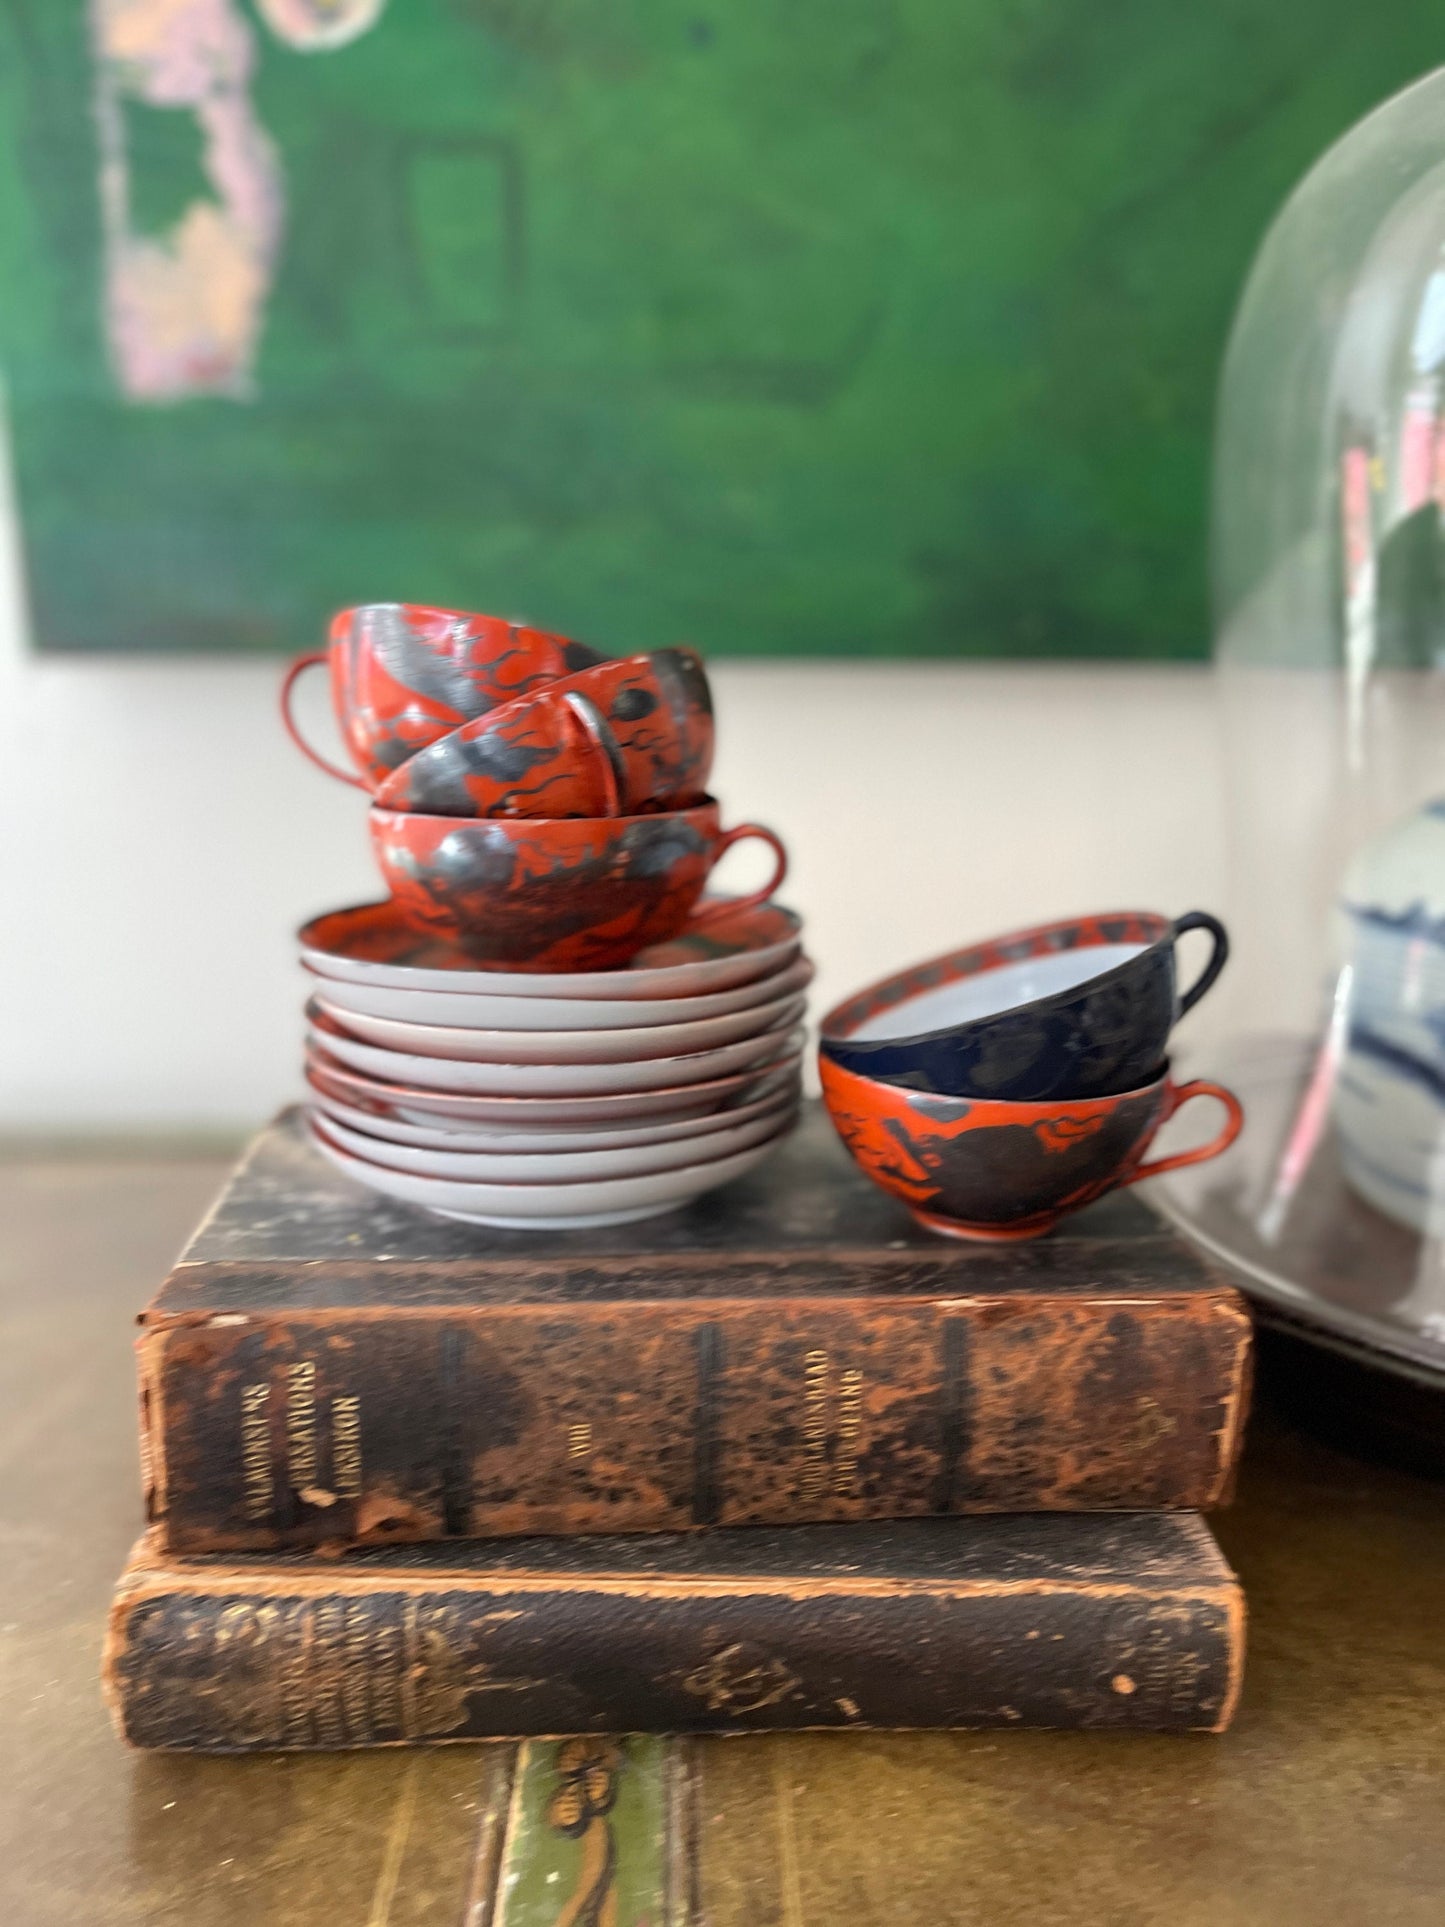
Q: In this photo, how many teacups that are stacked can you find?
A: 5